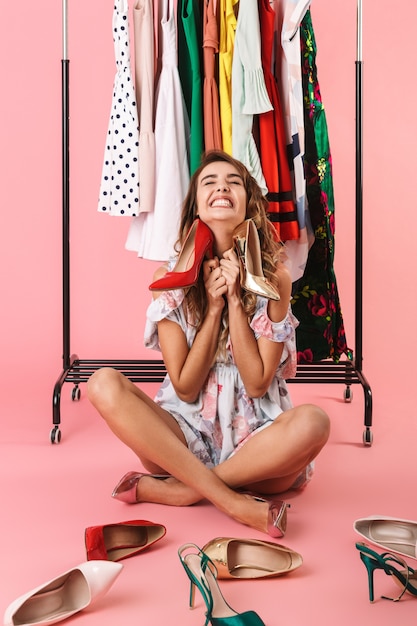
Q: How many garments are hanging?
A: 10